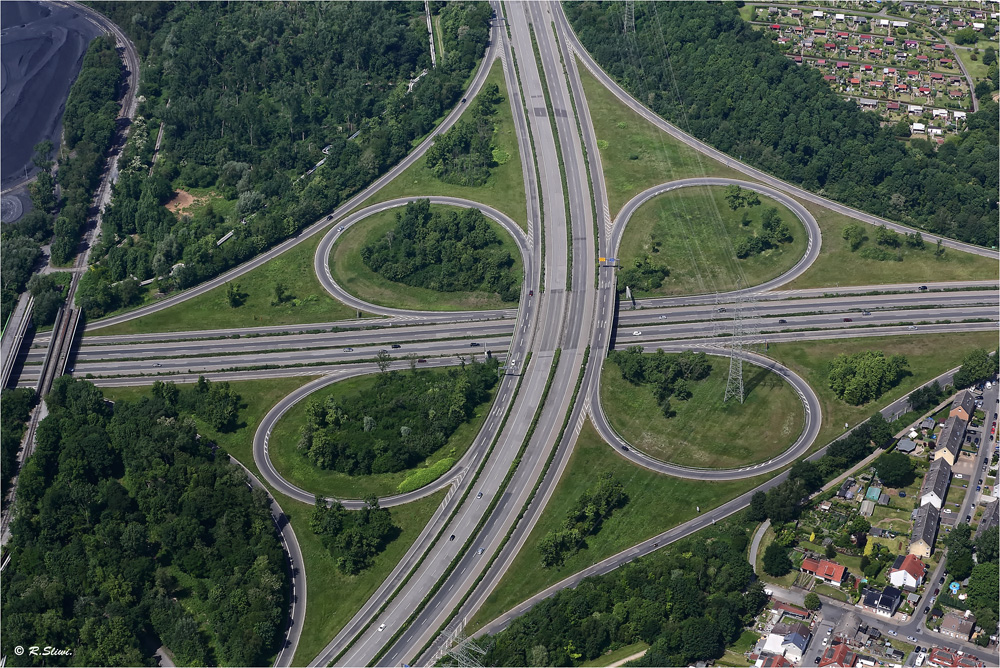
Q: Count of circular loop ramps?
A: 4